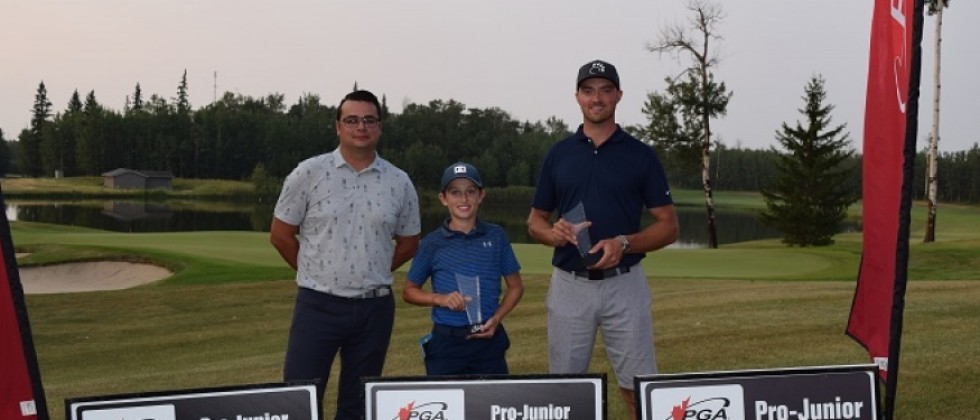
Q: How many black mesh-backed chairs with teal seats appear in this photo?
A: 0